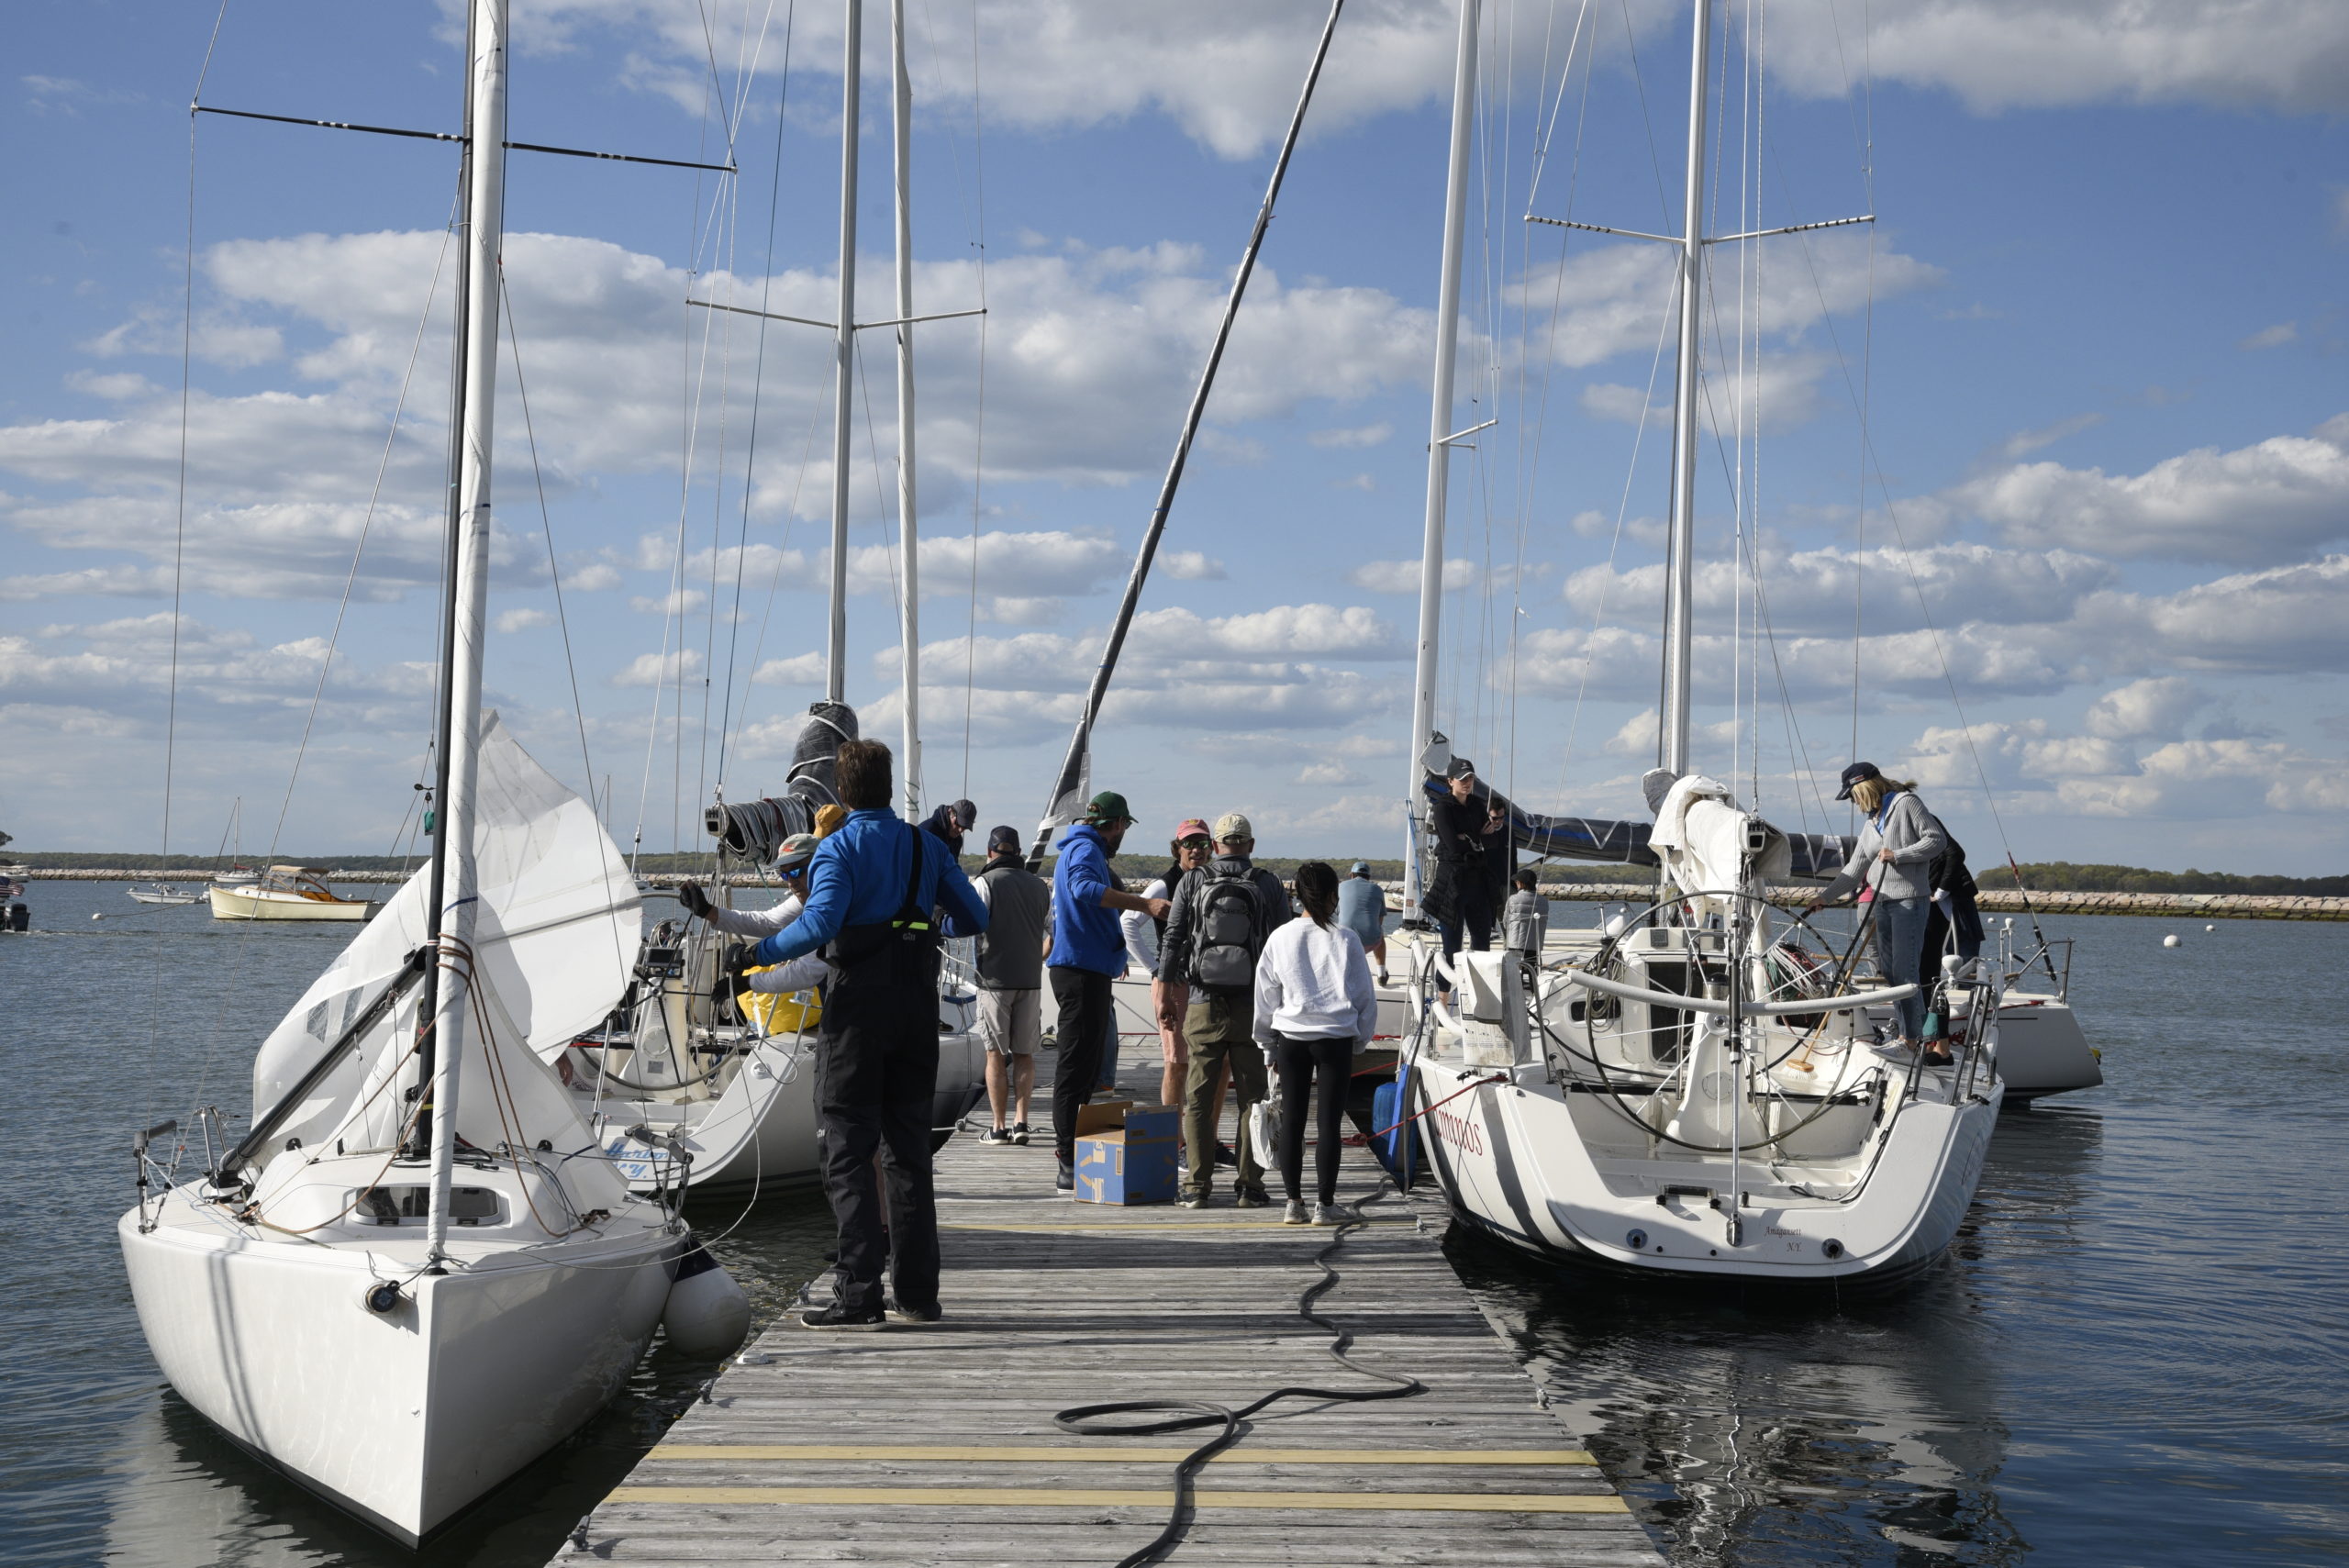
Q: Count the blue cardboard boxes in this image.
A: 1